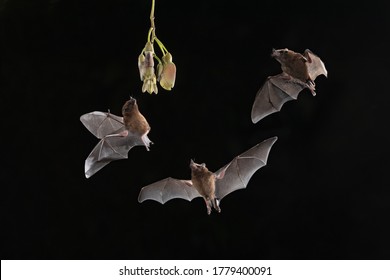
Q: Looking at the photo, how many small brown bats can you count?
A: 3